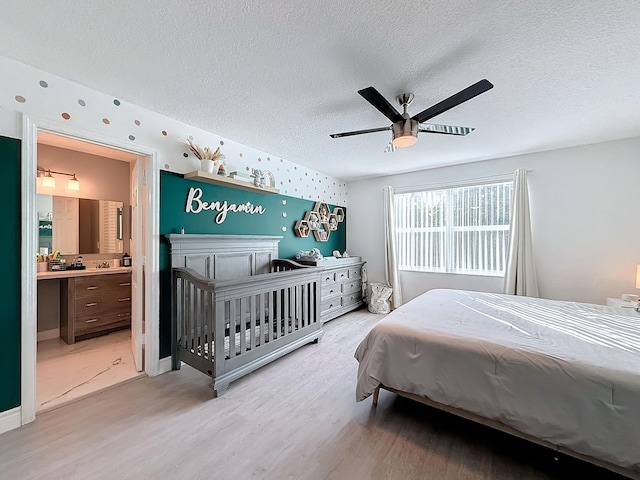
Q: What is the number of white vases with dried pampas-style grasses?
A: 1